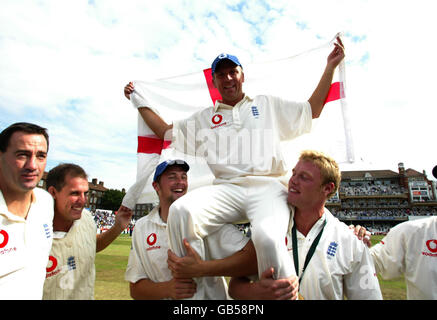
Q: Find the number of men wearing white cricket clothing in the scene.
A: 6